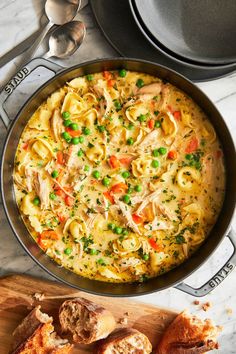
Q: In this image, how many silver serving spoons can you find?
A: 2